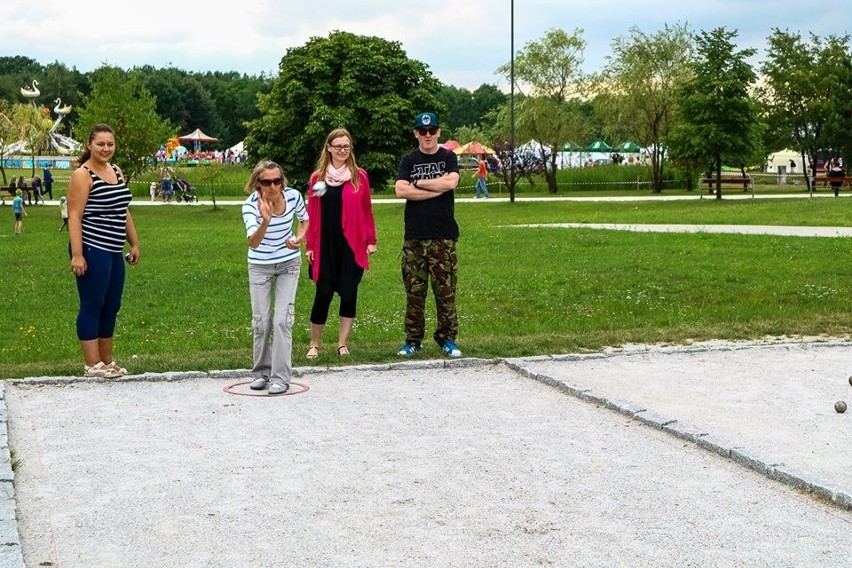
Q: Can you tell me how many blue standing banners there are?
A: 0